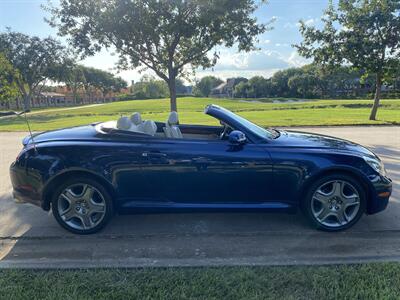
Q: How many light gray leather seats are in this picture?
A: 4